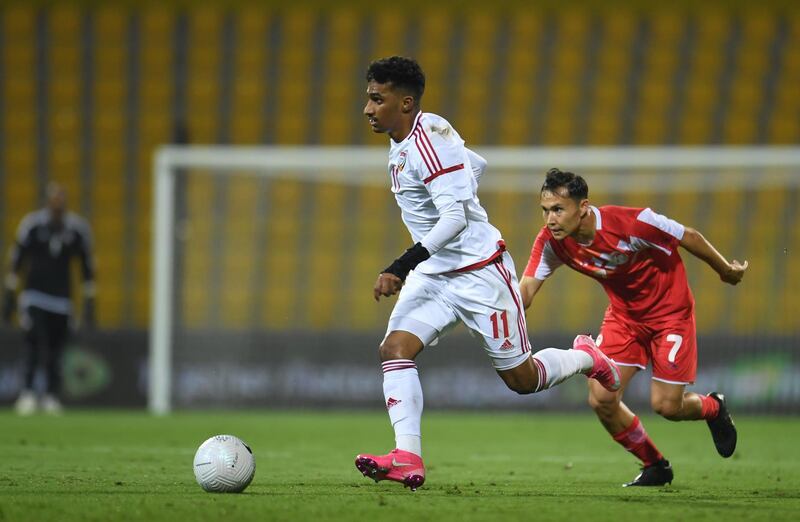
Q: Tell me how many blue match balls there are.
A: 0